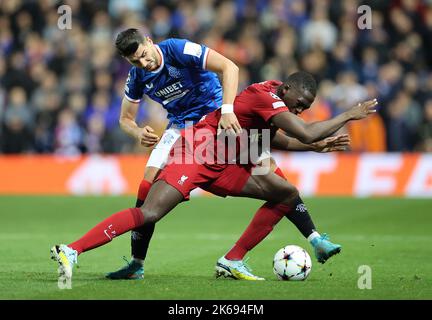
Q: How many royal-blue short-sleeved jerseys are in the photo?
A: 1